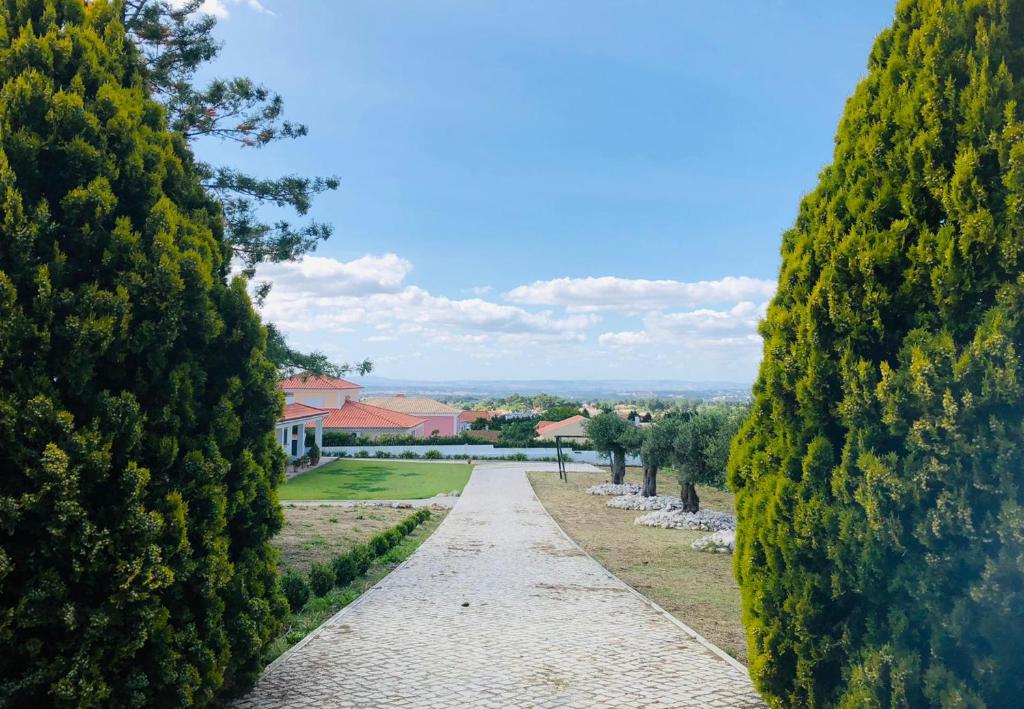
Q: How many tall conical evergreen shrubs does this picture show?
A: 2